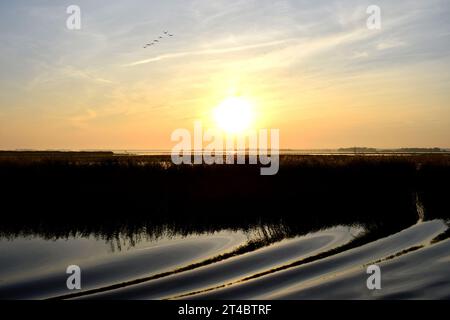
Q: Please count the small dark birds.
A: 7